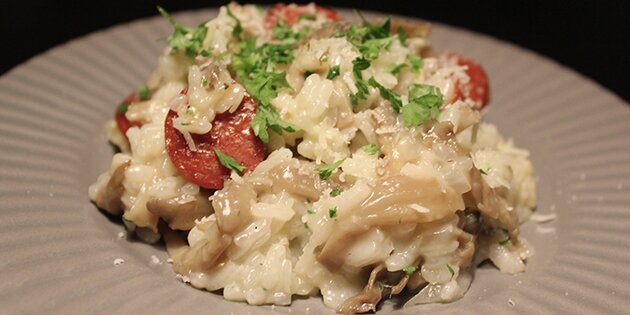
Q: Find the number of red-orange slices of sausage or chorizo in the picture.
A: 4